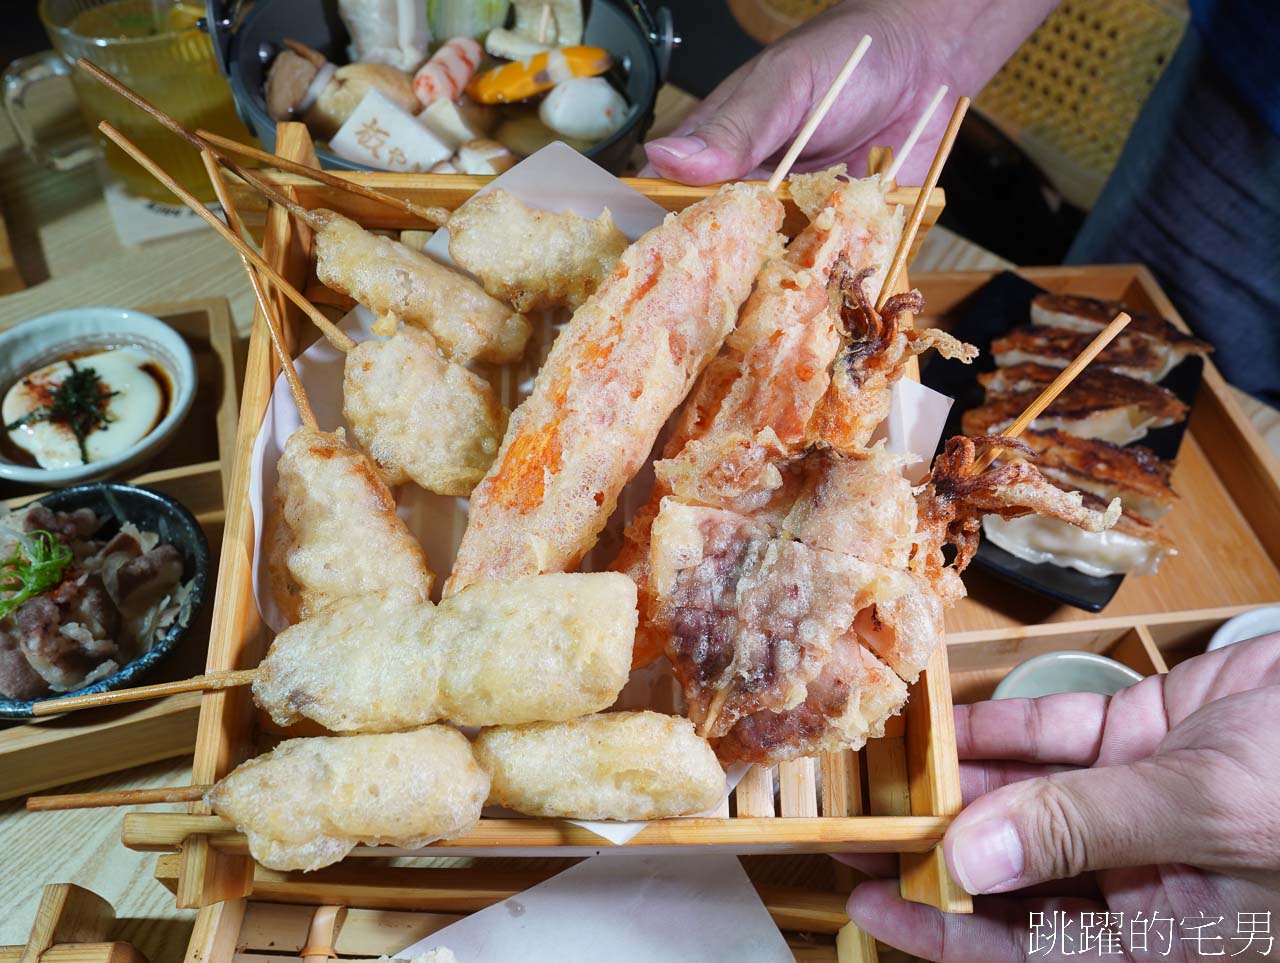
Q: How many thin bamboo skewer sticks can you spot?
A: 10